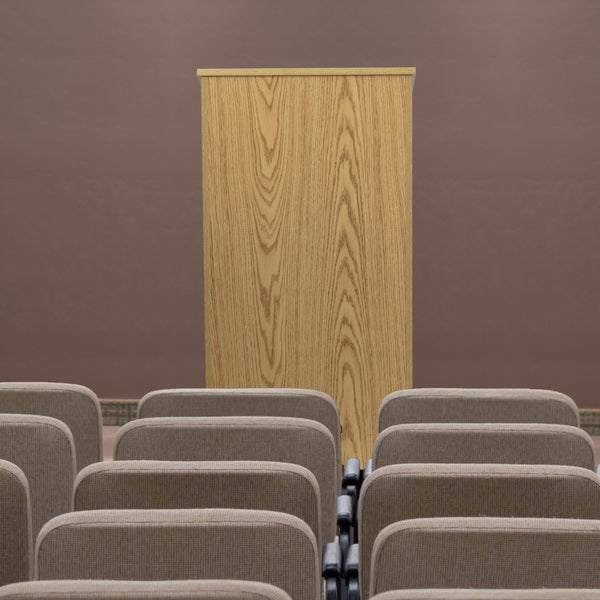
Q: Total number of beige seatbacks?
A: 13